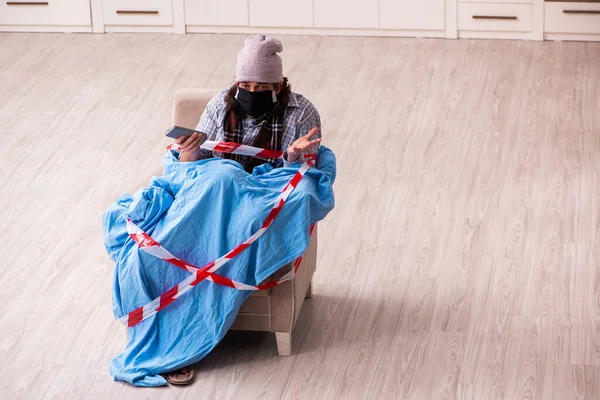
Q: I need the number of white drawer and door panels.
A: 8